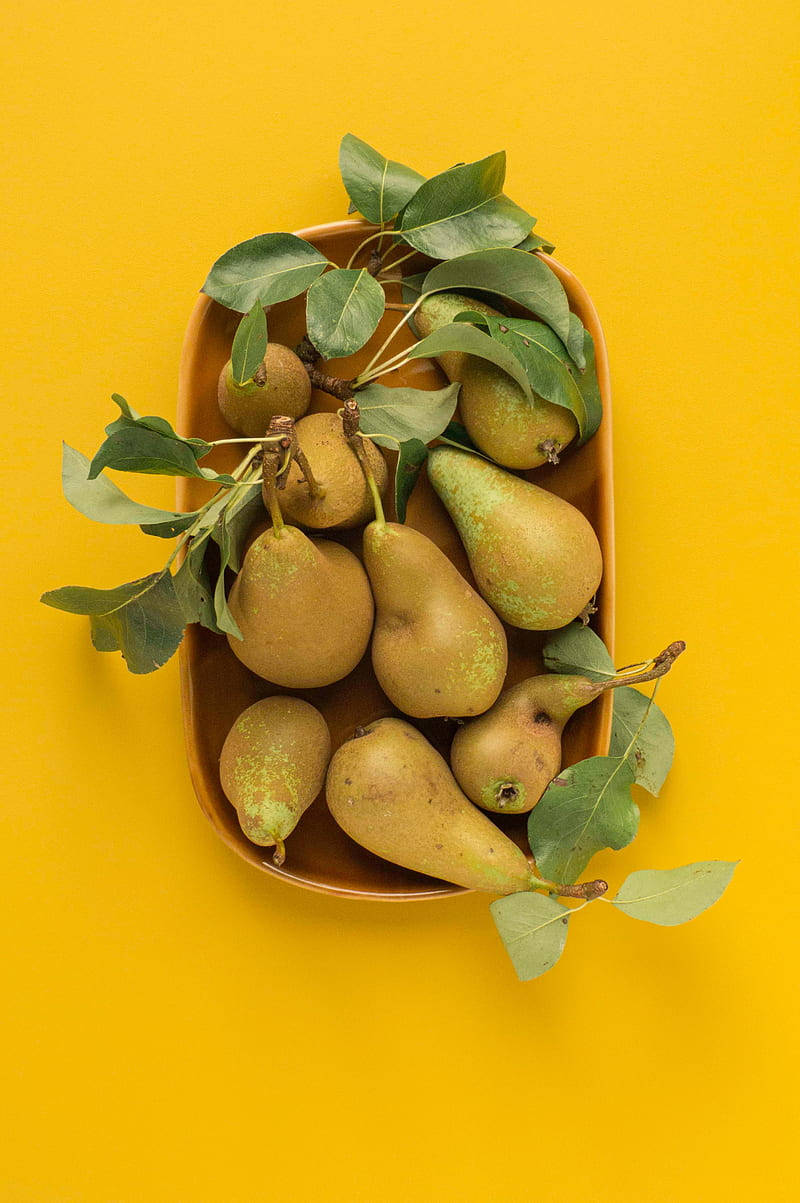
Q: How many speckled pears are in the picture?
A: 9